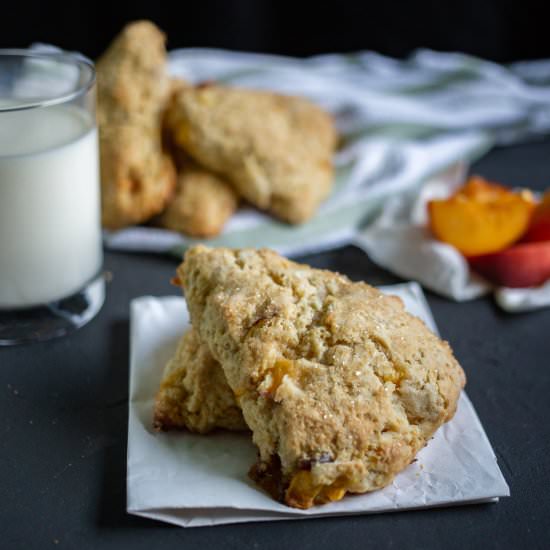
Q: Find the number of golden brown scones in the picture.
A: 5